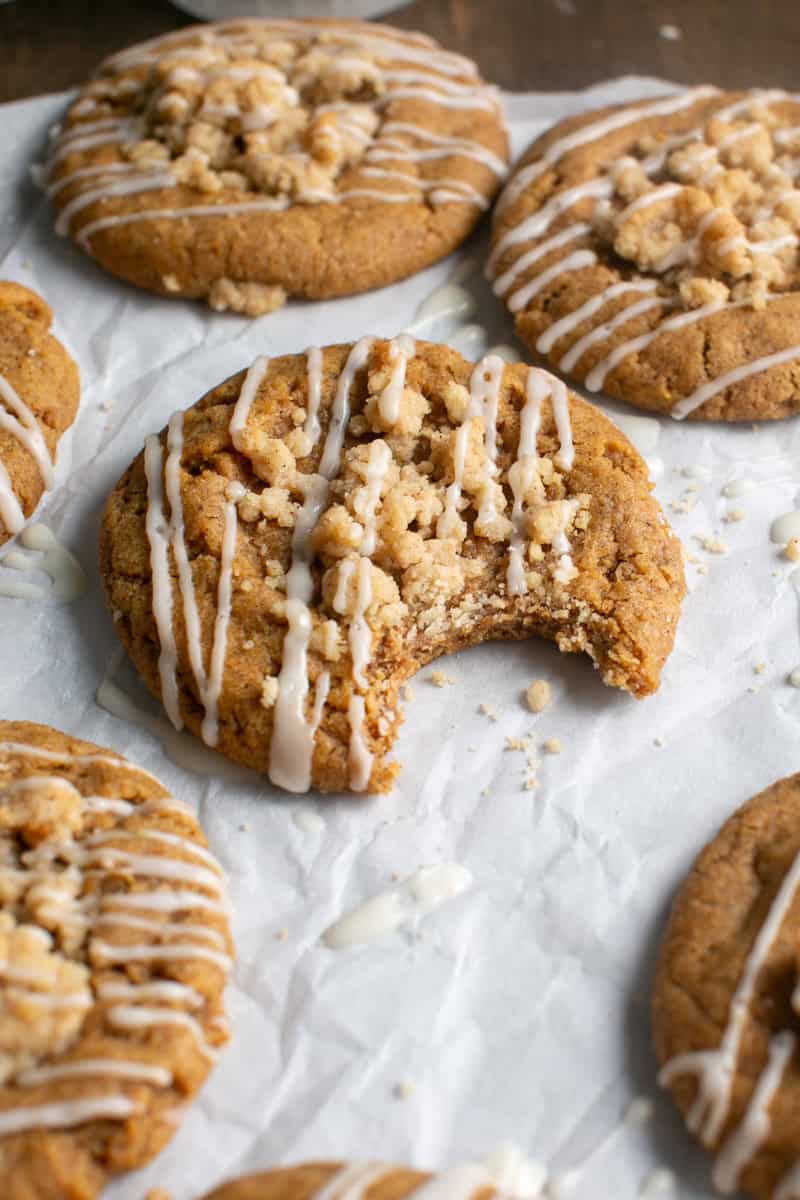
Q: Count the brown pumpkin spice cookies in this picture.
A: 7